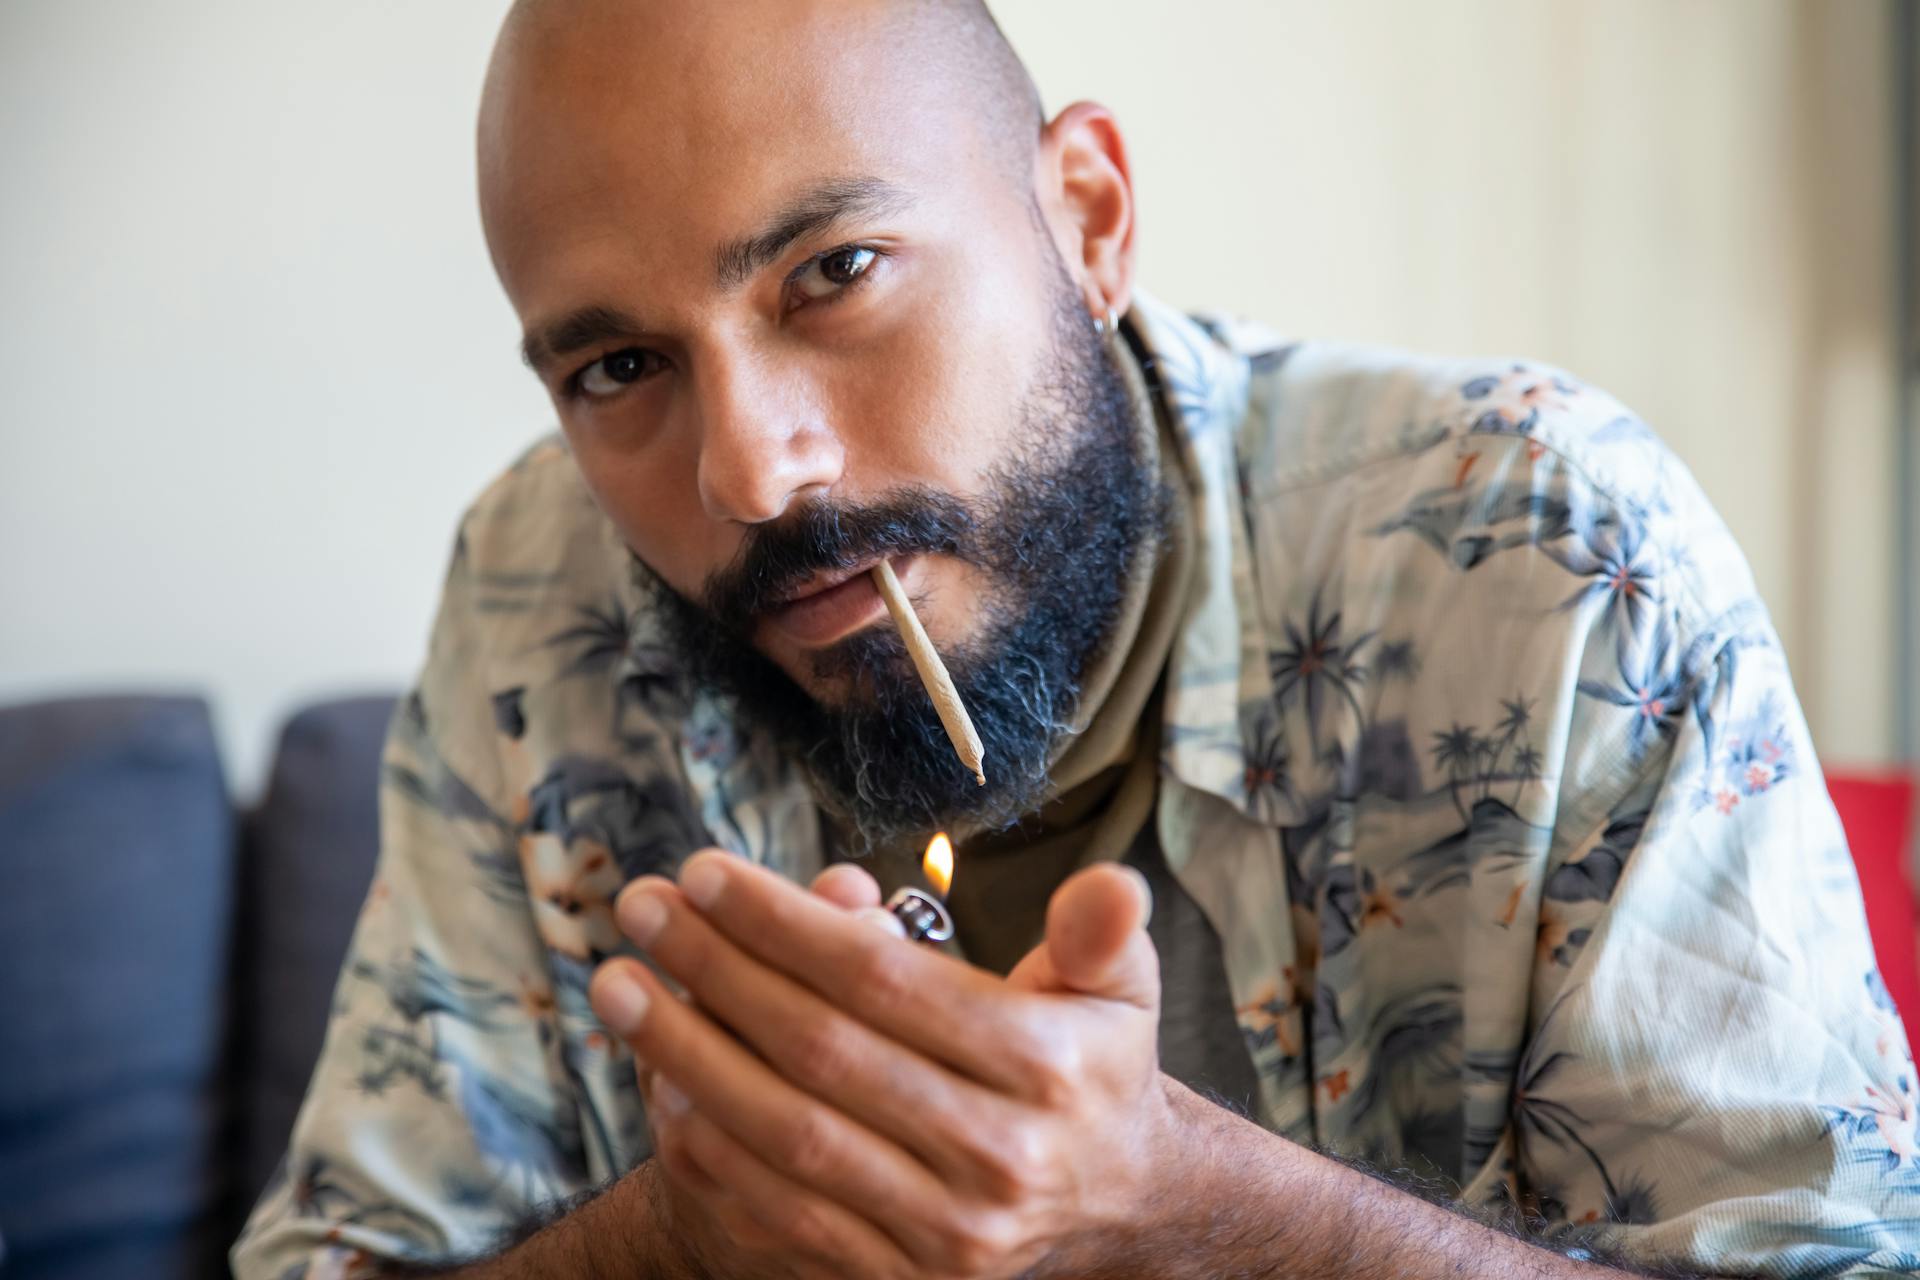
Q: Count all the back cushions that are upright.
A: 2